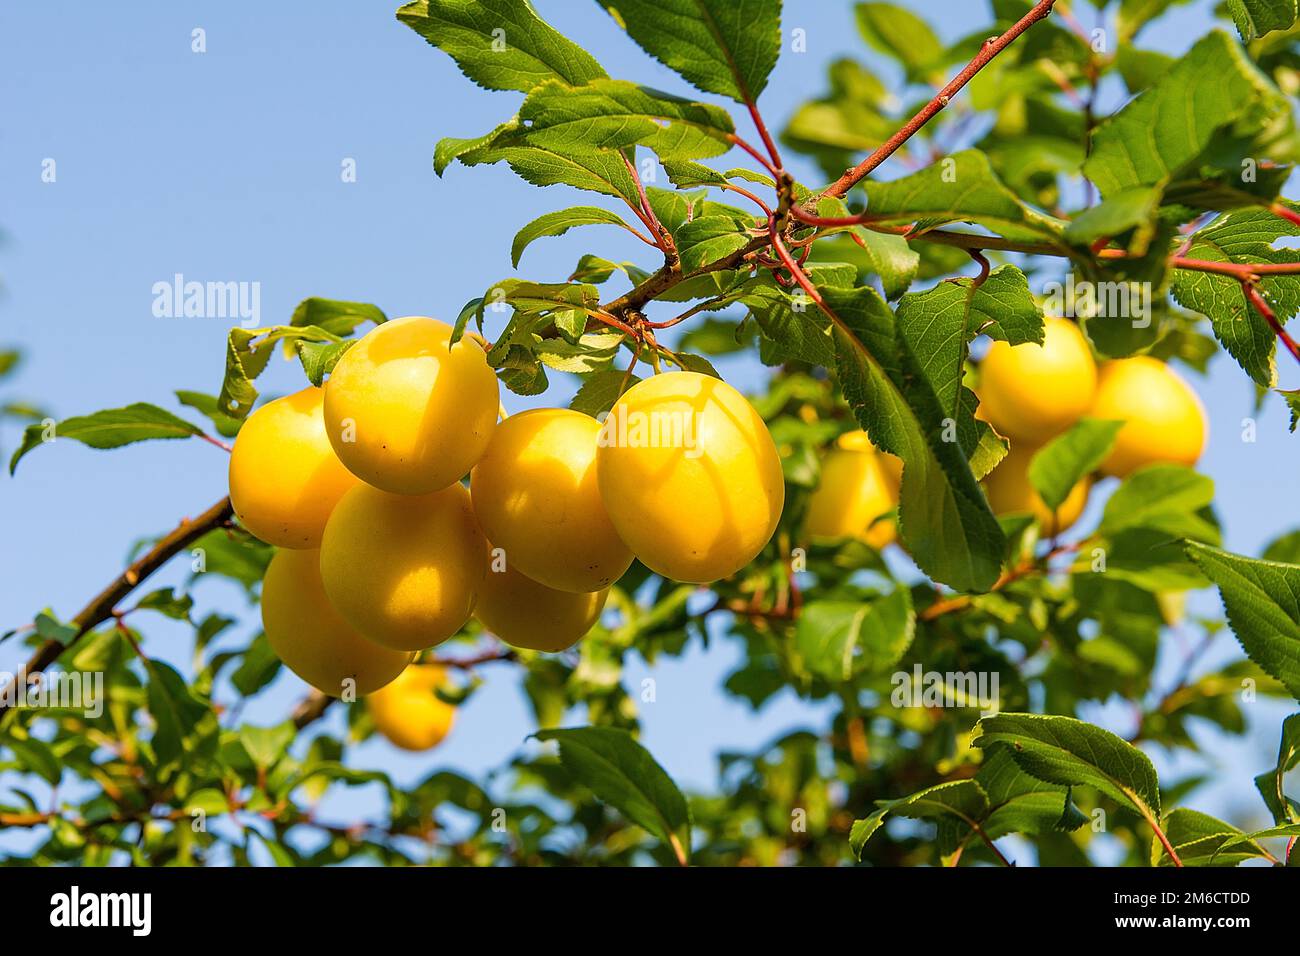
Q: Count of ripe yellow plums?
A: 12